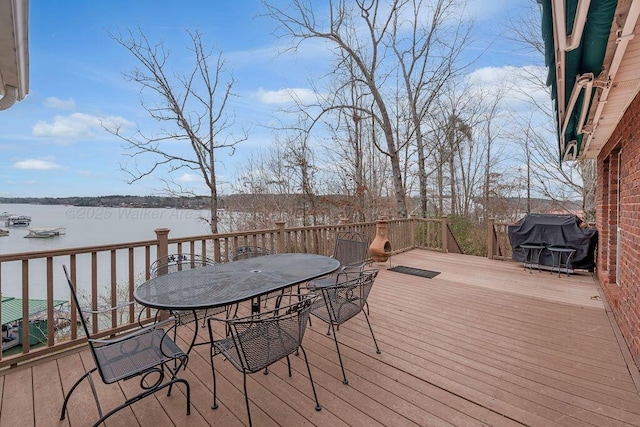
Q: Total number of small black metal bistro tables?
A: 2